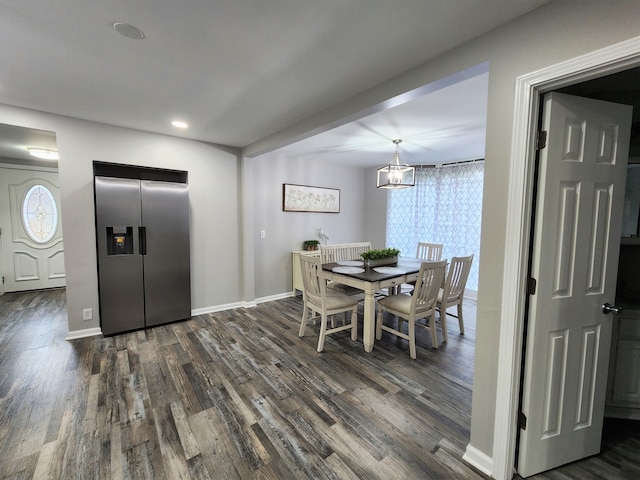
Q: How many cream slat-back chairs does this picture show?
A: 4